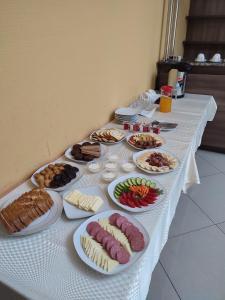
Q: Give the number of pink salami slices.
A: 12